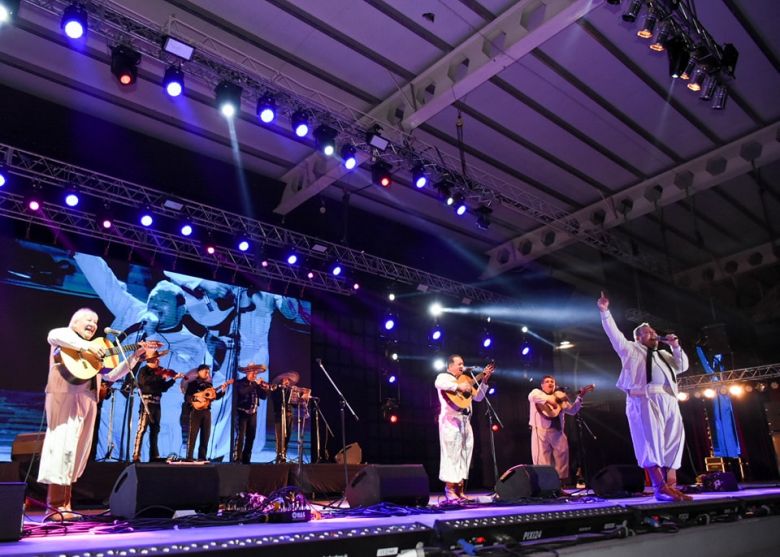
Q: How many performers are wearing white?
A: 4